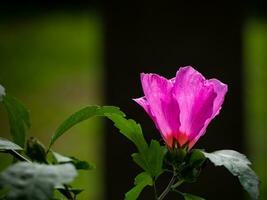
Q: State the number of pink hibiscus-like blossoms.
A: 1